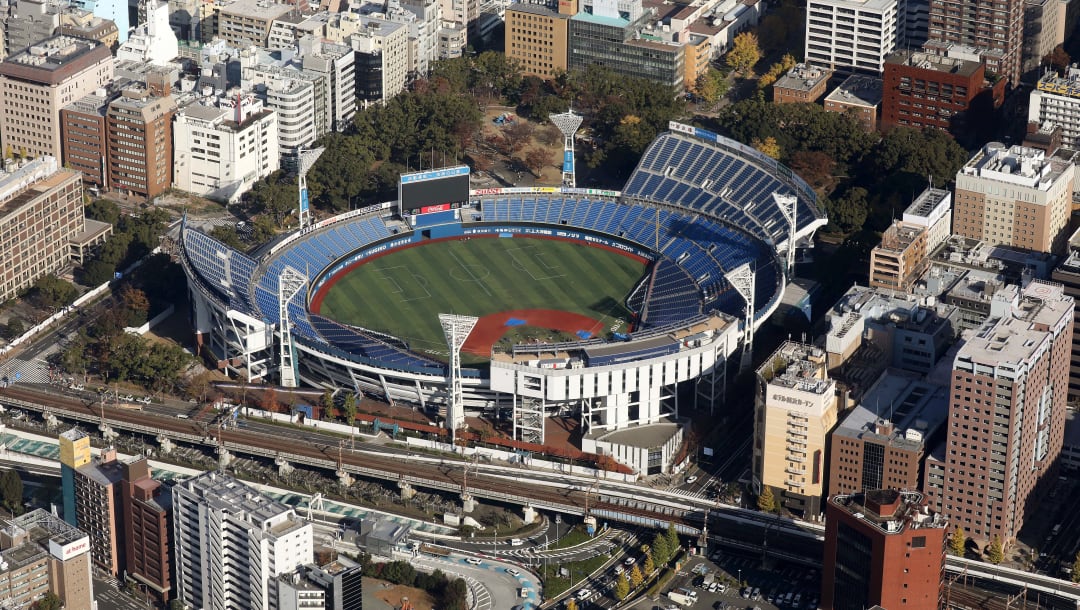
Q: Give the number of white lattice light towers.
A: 6